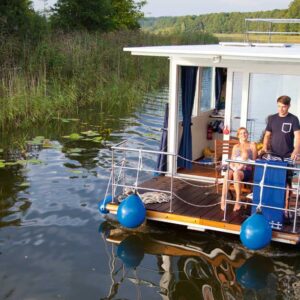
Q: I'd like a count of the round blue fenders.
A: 3